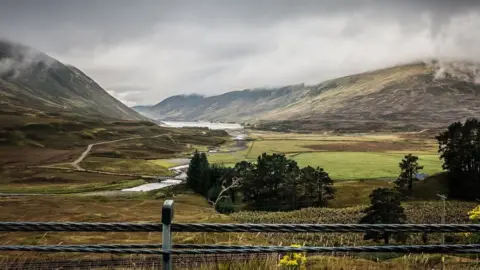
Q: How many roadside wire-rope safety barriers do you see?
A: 1